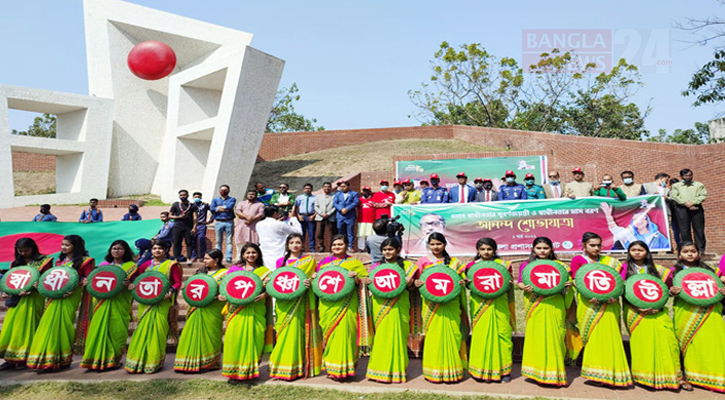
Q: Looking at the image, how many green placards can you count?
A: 15